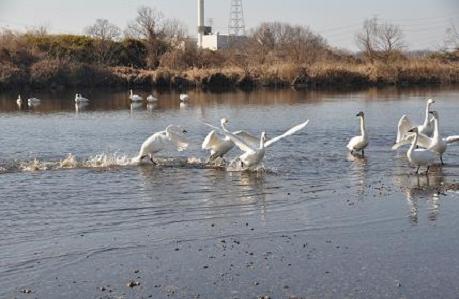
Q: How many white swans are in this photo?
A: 13